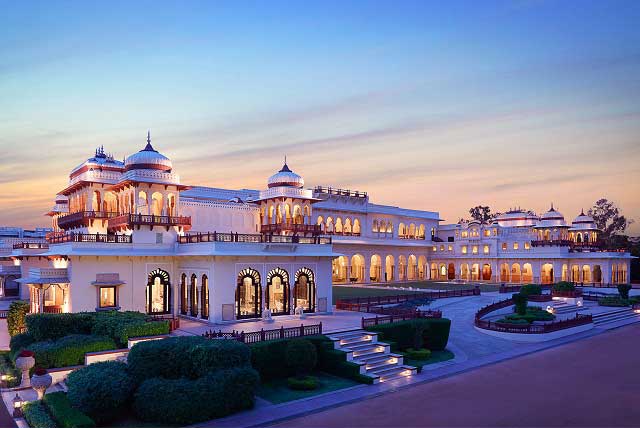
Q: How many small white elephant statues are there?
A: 2